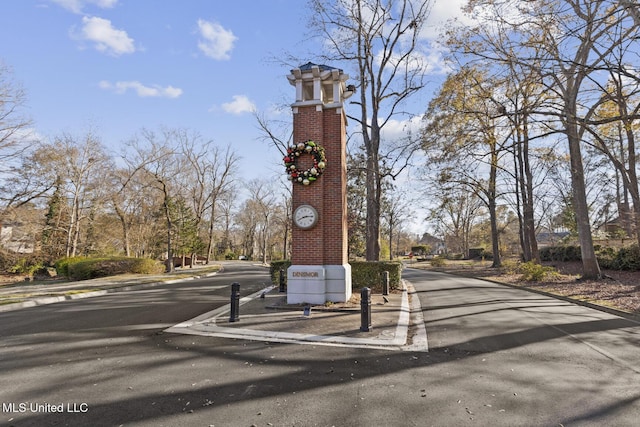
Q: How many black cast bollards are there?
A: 4